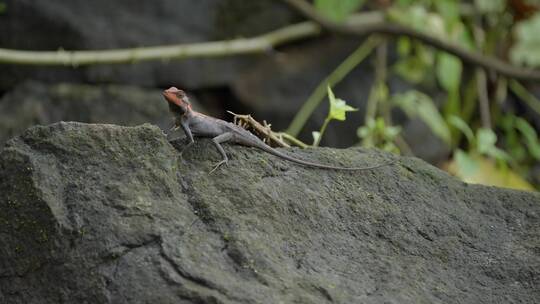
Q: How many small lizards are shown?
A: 1